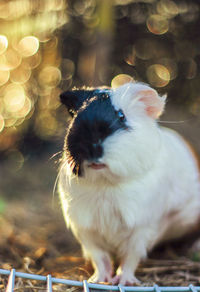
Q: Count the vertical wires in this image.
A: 6